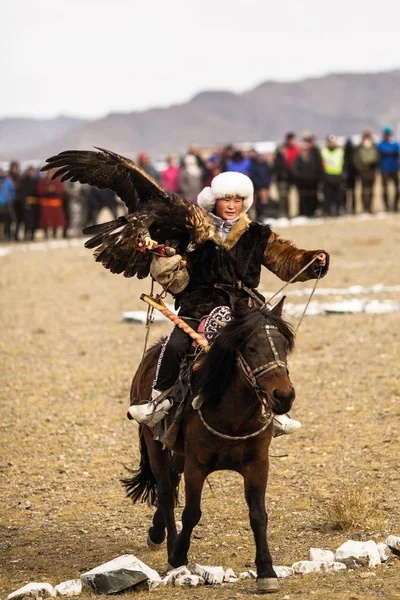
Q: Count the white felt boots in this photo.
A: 2